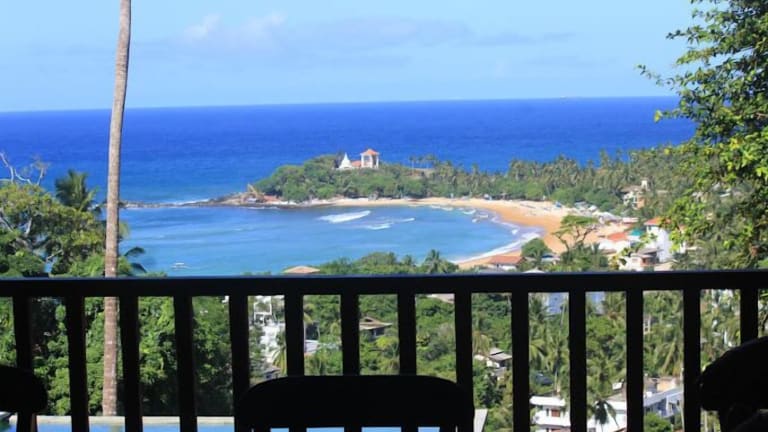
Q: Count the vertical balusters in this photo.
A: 14